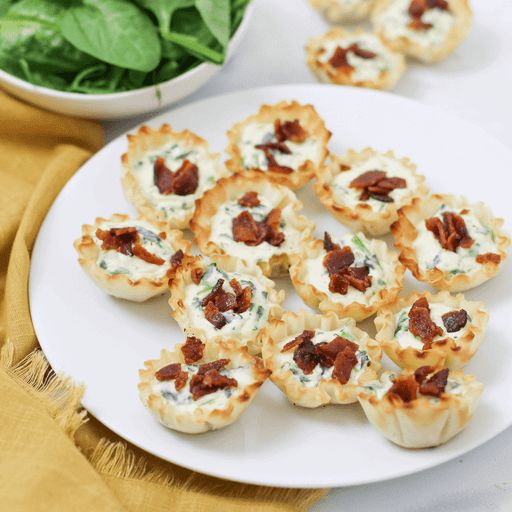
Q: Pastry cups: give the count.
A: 15